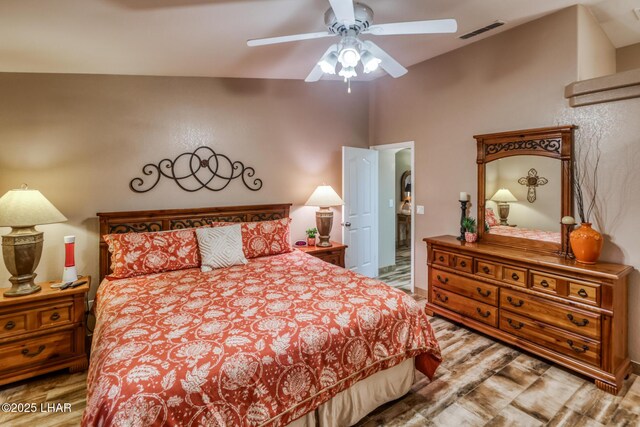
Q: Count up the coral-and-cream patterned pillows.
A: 2